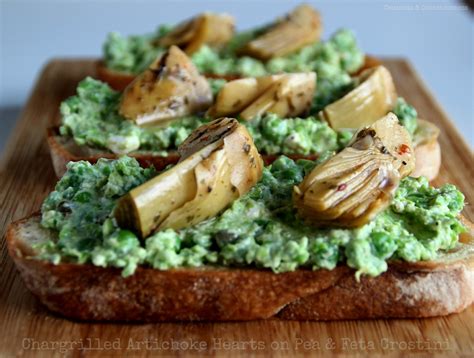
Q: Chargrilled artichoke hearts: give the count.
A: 7